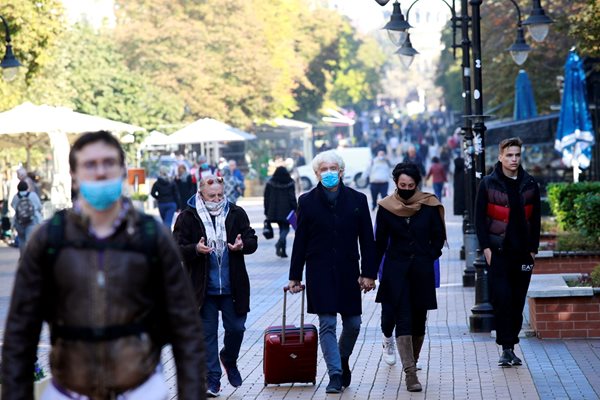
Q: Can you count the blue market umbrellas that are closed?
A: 2